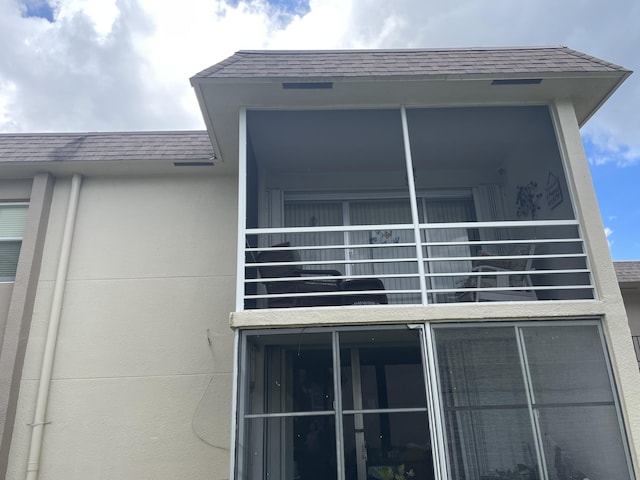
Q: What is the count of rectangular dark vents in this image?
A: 3